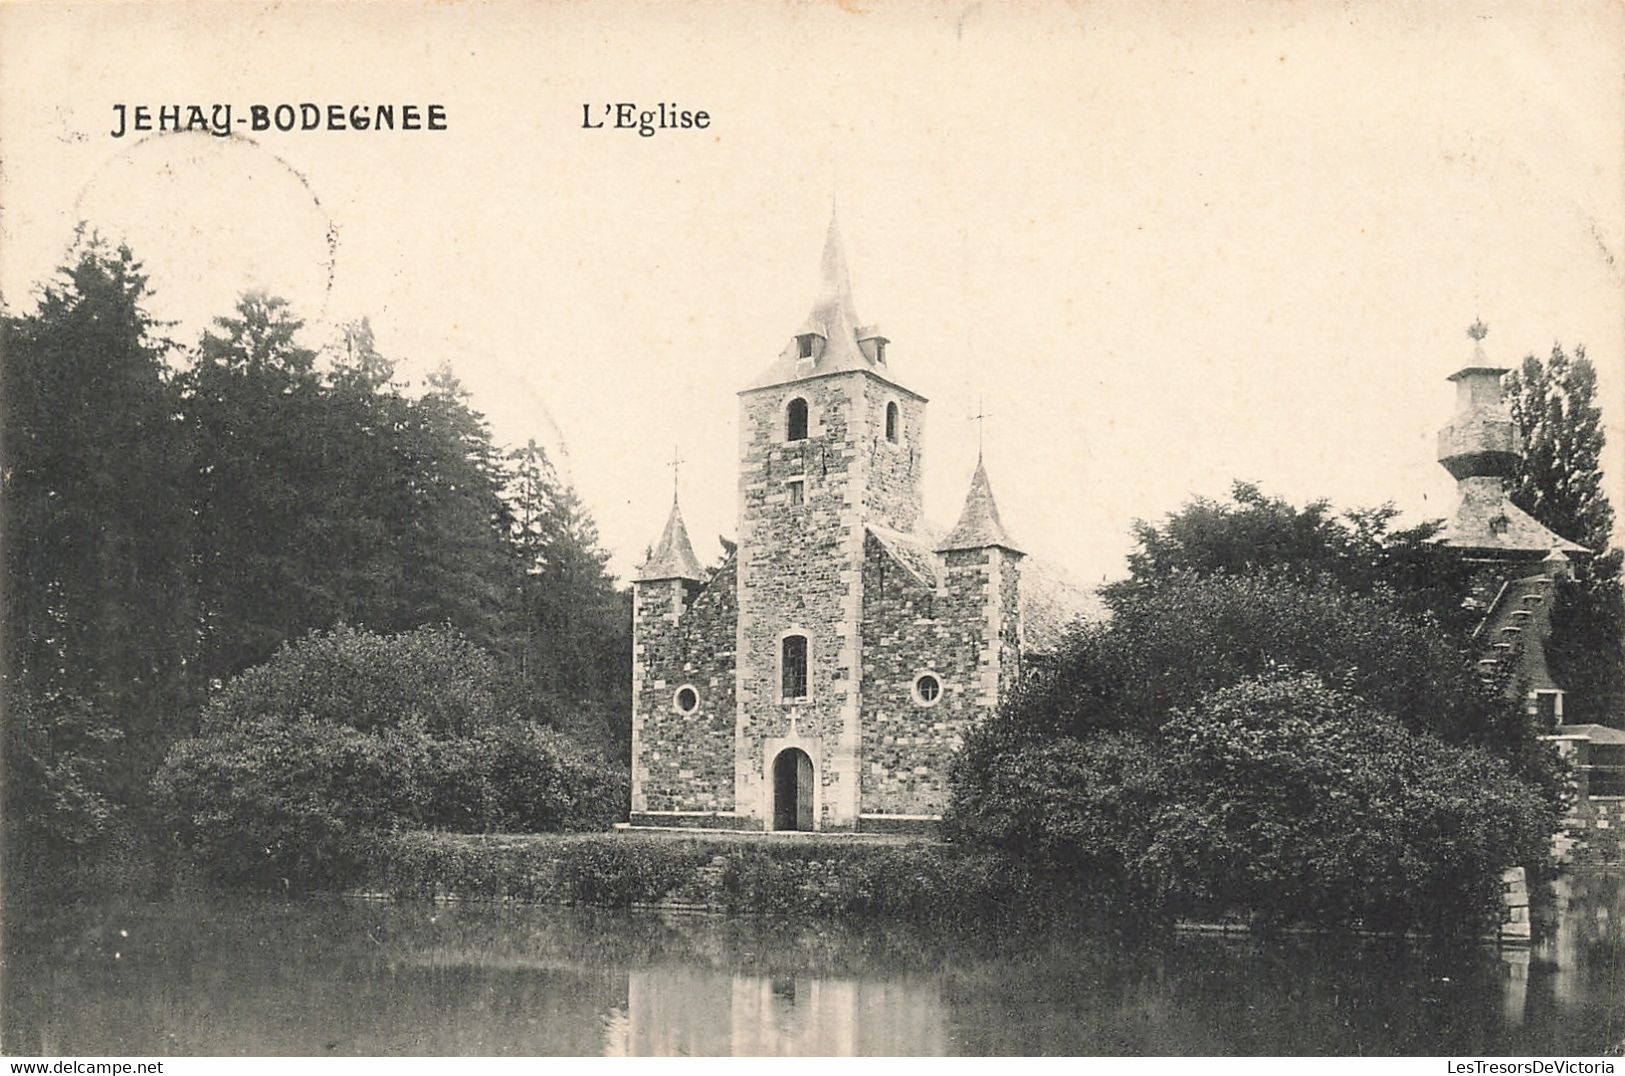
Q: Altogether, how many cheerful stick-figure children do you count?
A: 0